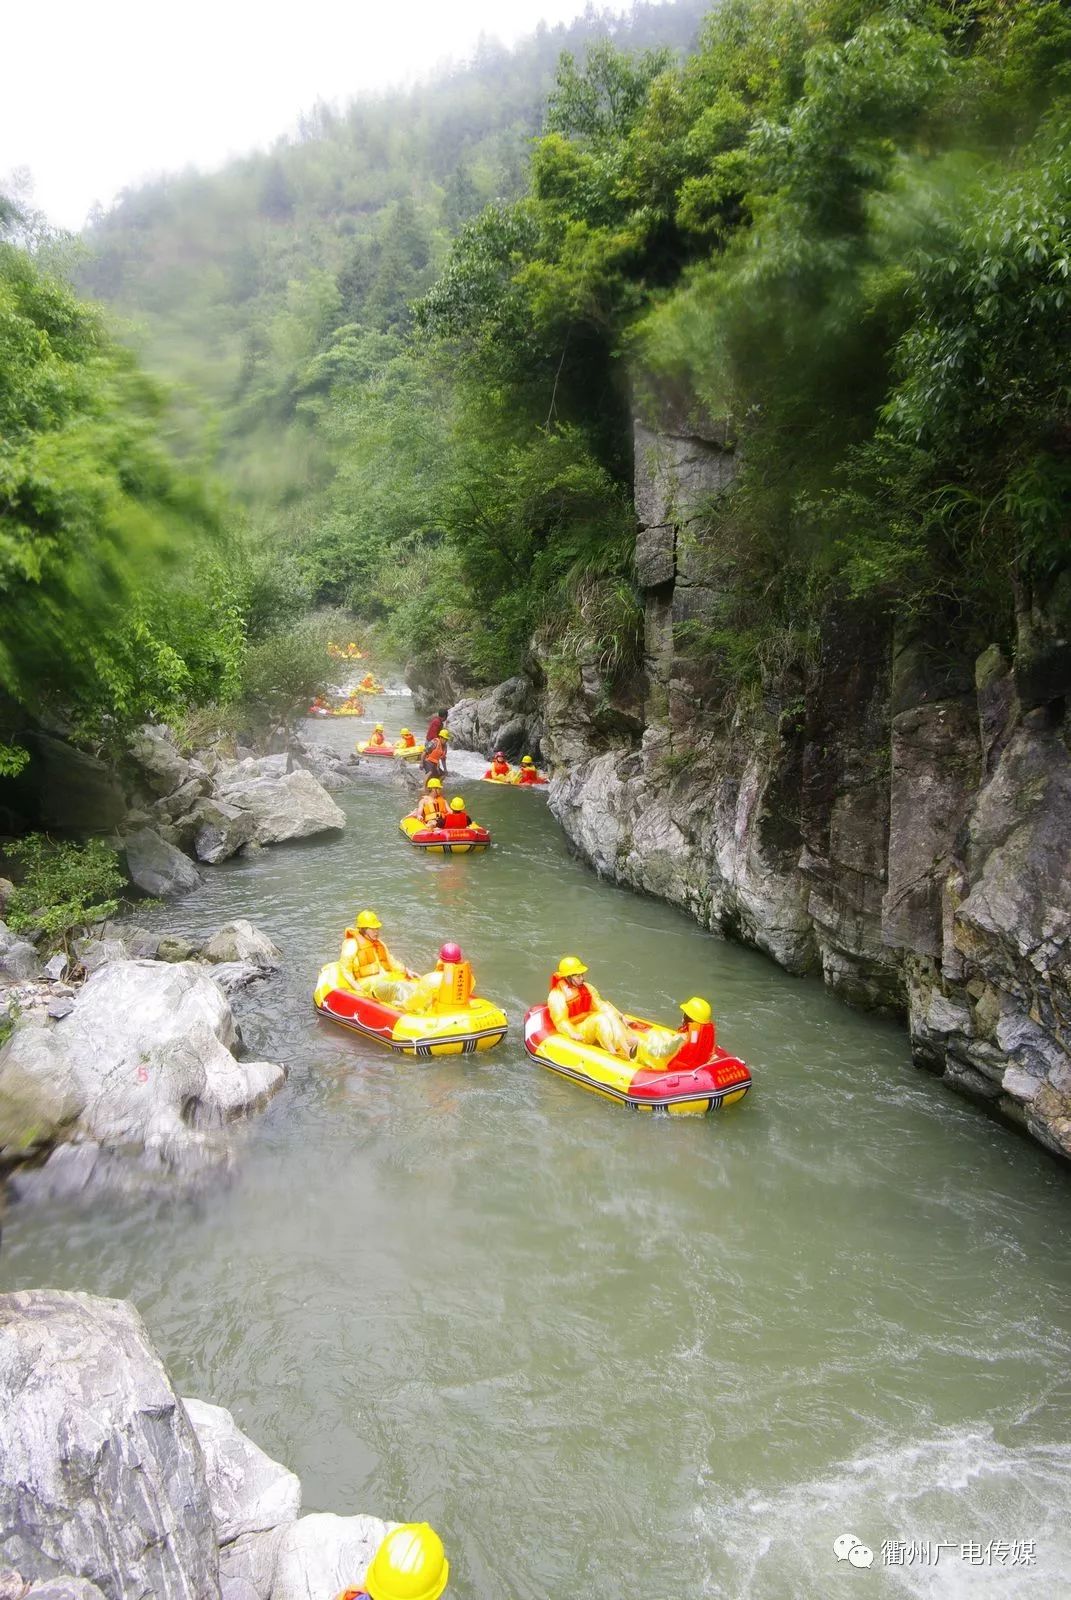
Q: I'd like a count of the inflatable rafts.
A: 8